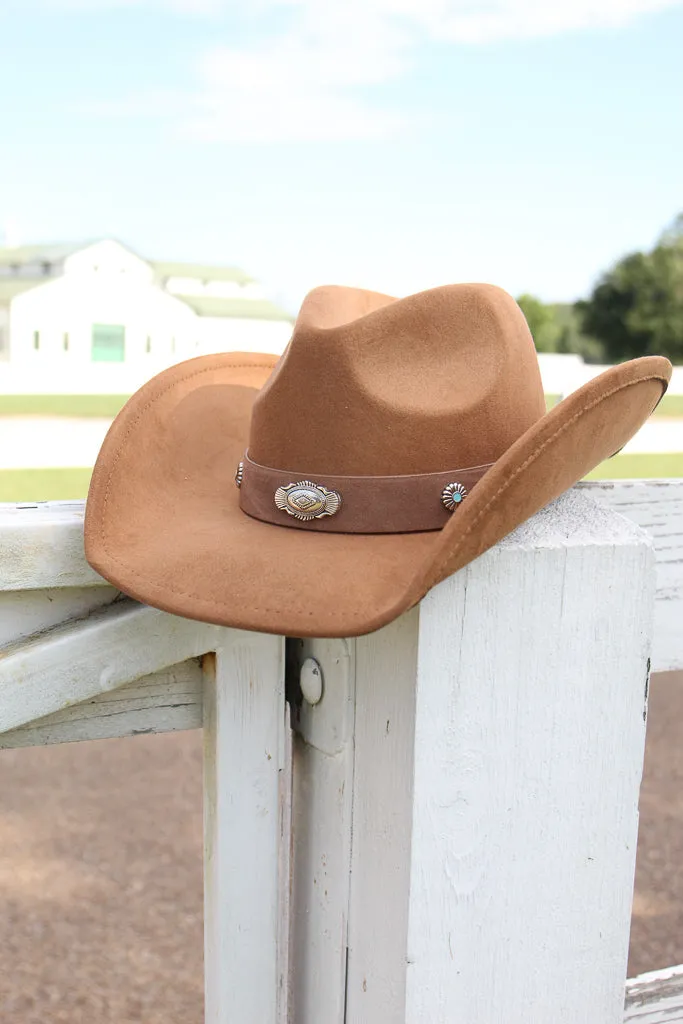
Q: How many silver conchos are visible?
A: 3